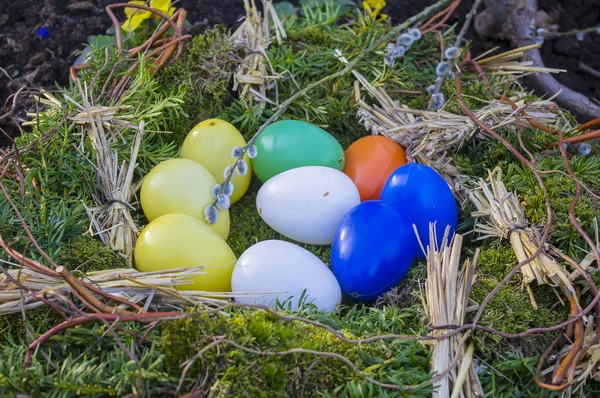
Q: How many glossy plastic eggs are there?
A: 9